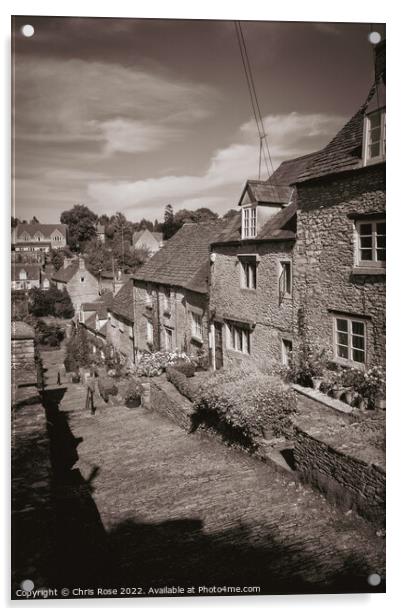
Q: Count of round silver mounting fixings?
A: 4